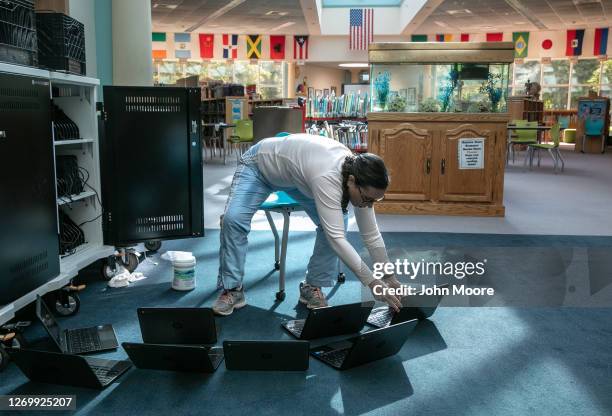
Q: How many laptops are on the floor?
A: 8